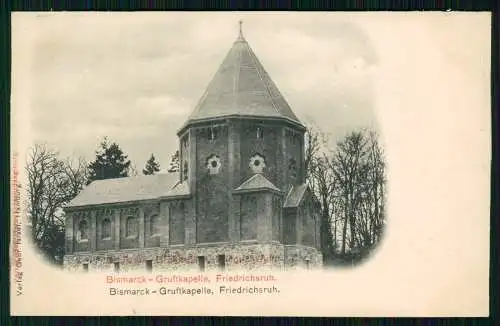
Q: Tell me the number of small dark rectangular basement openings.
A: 5